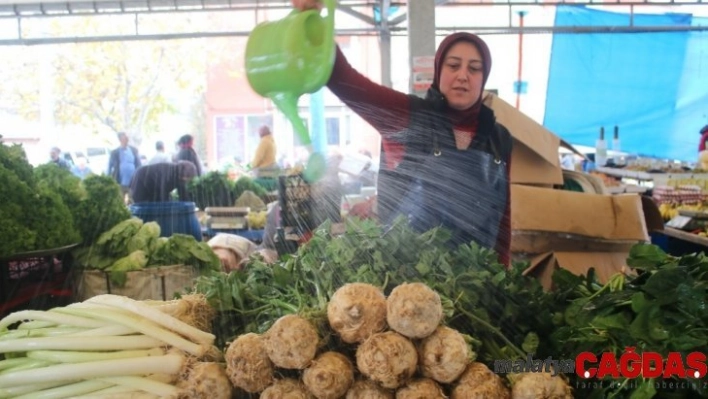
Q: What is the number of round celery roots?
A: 13